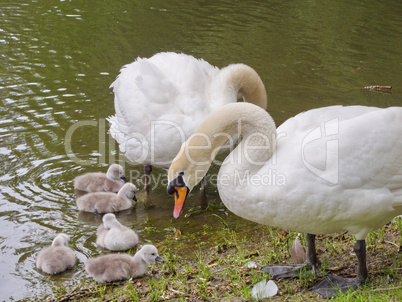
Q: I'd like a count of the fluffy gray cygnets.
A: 5